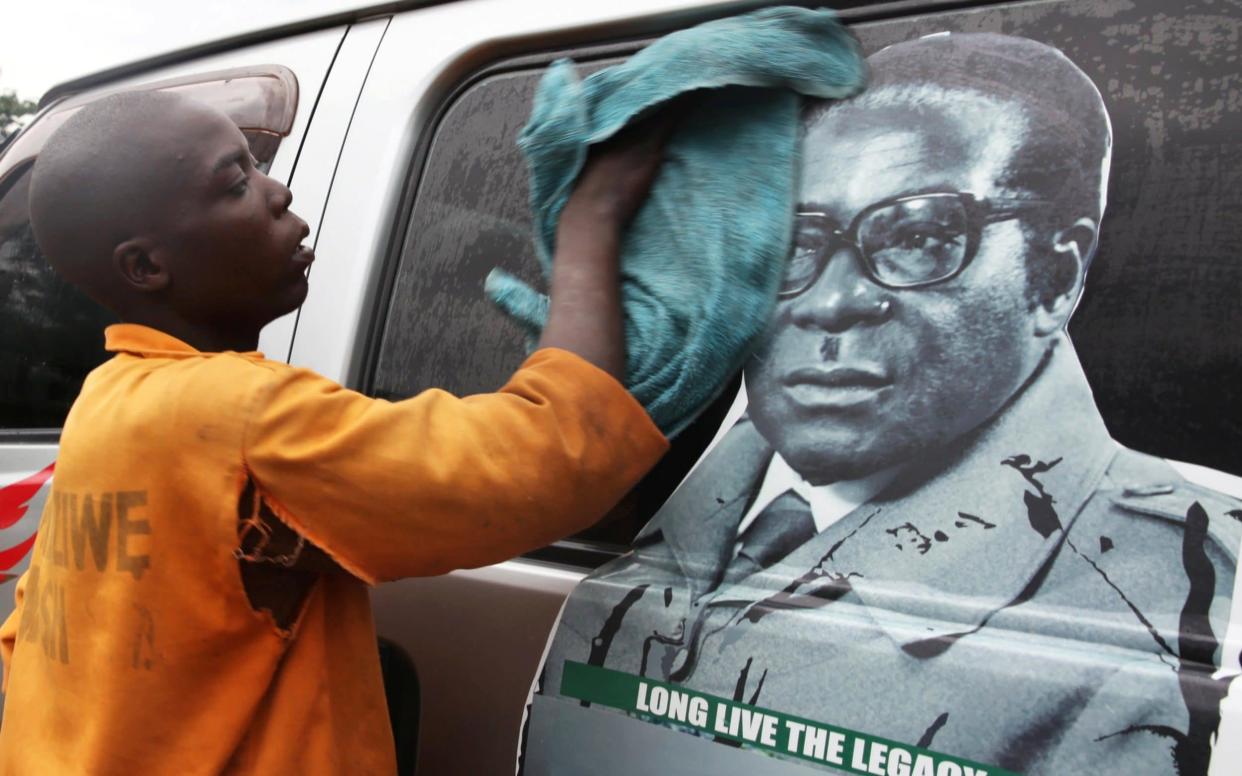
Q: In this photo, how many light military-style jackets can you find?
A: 1